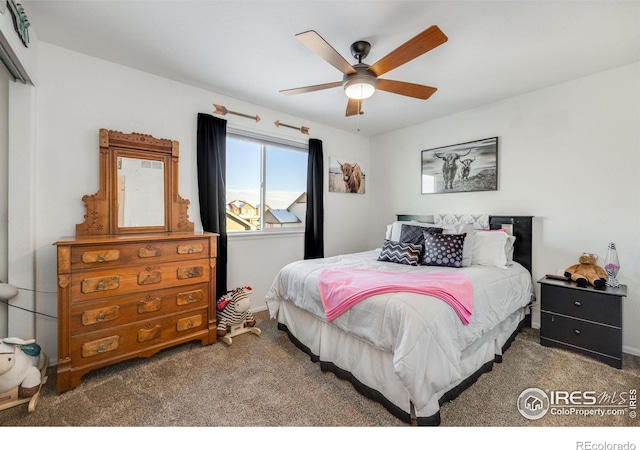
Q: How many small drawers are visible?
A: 2